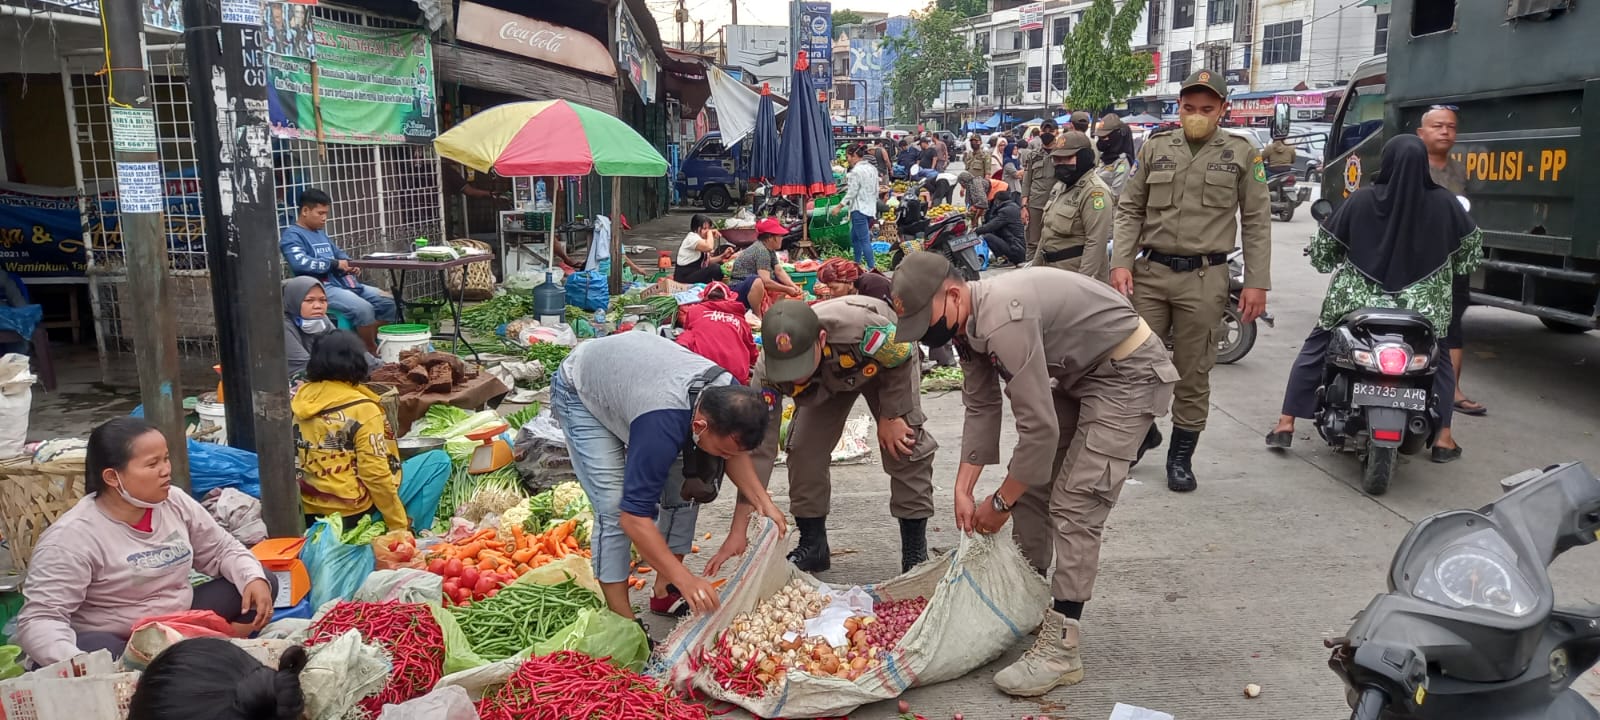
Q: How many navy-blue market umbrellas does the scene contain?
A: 3